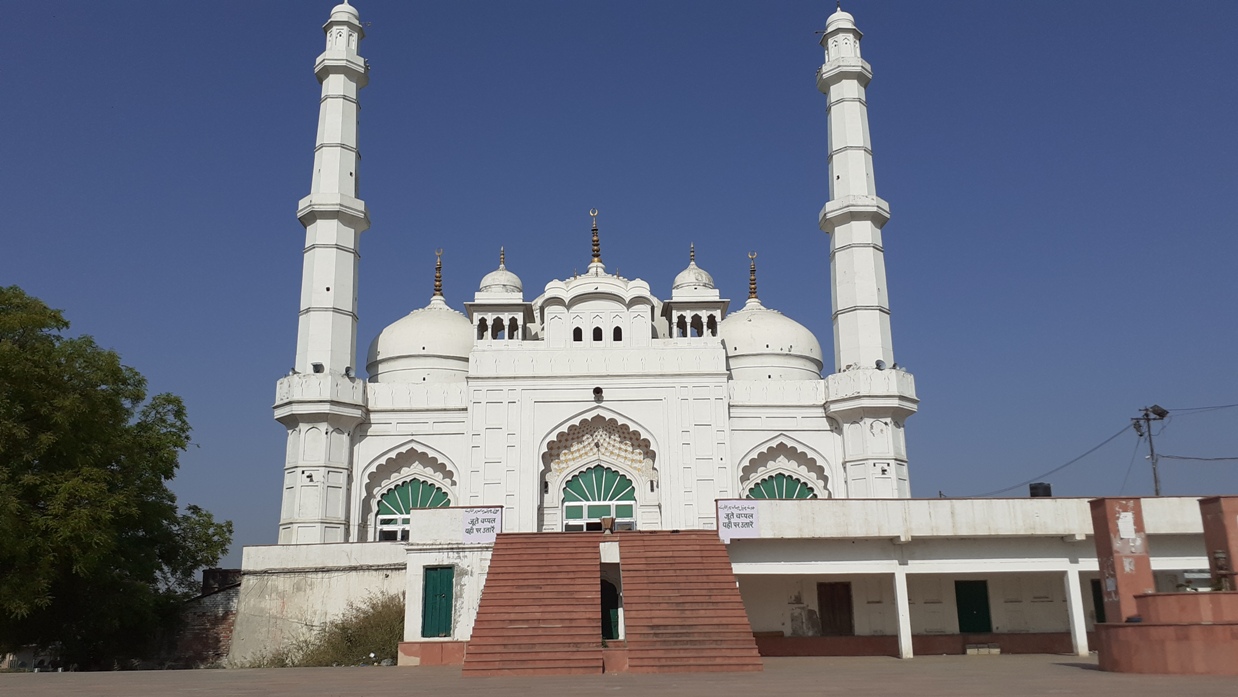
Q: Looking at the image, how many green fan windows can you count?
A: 3